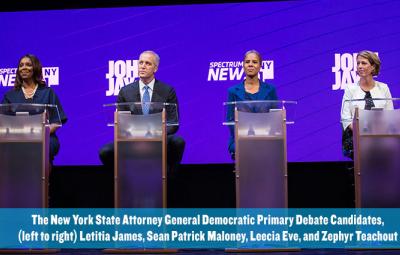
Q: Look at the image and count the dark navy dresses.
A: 1